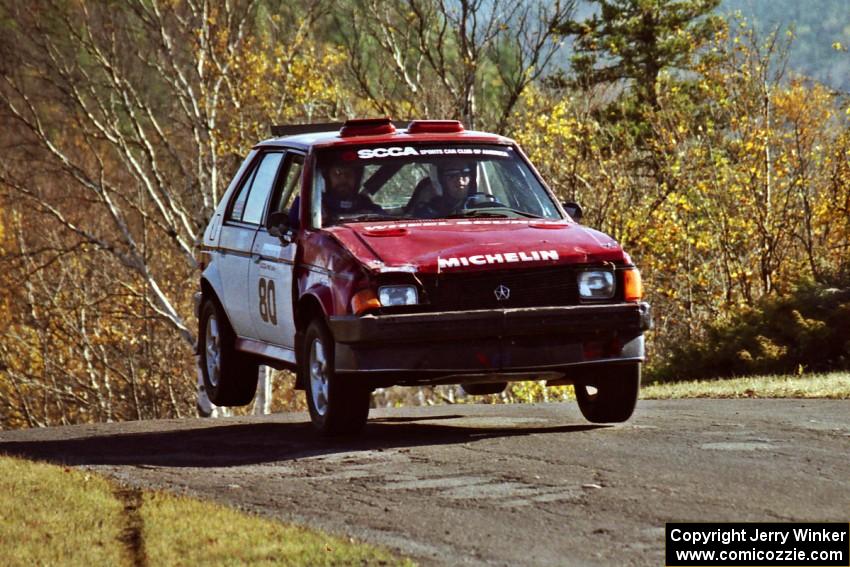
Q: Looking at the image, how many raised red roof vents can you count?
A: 2